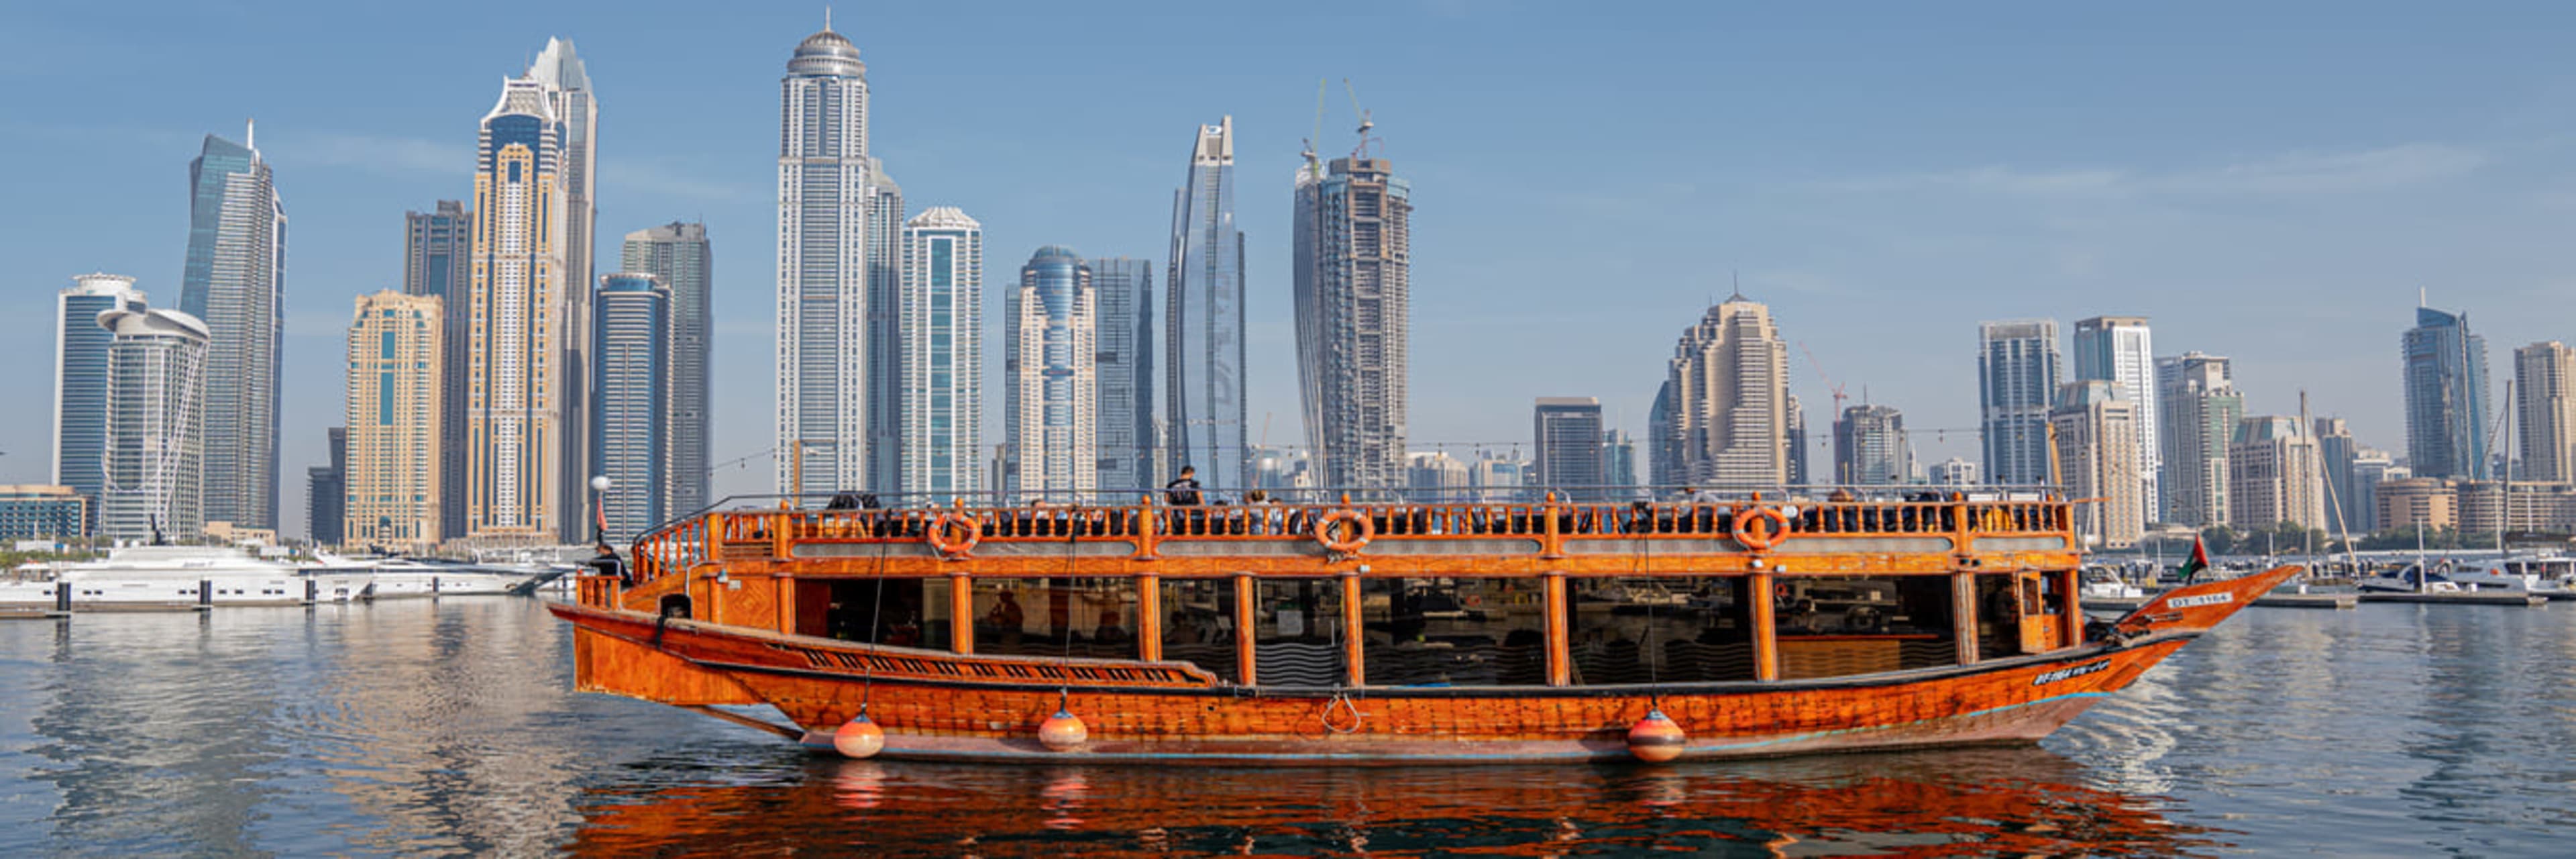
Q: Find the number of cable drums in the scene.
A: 0